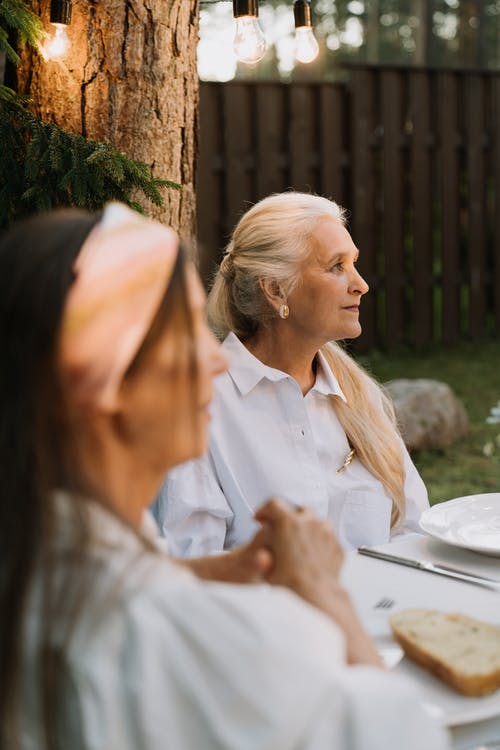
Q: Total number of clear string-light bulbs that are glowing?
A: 3